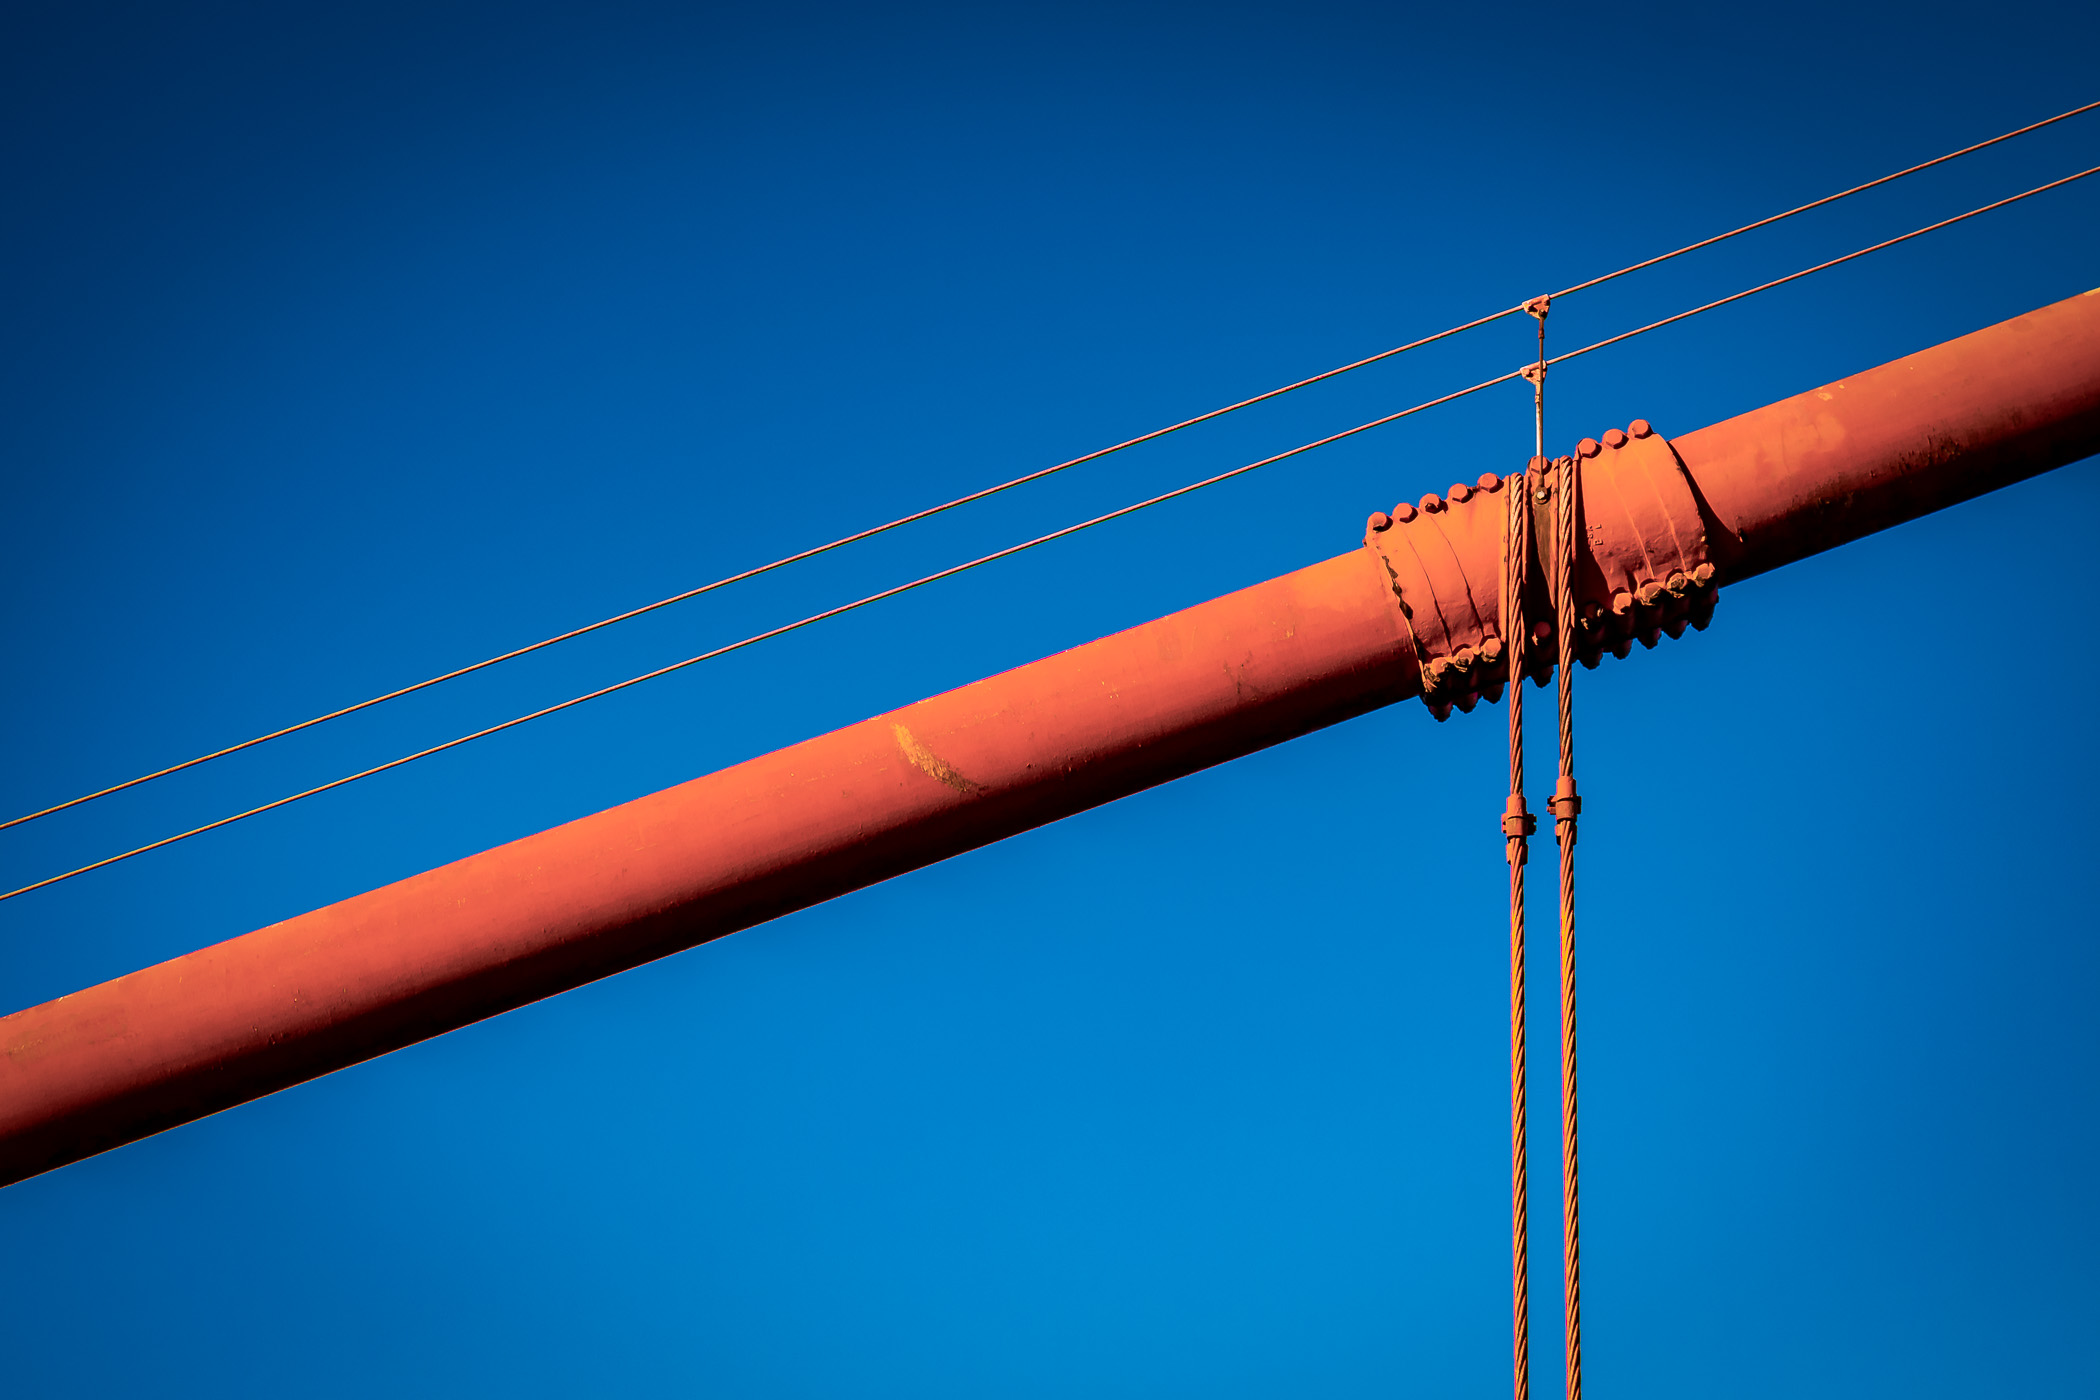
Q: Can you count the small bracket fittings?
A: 2